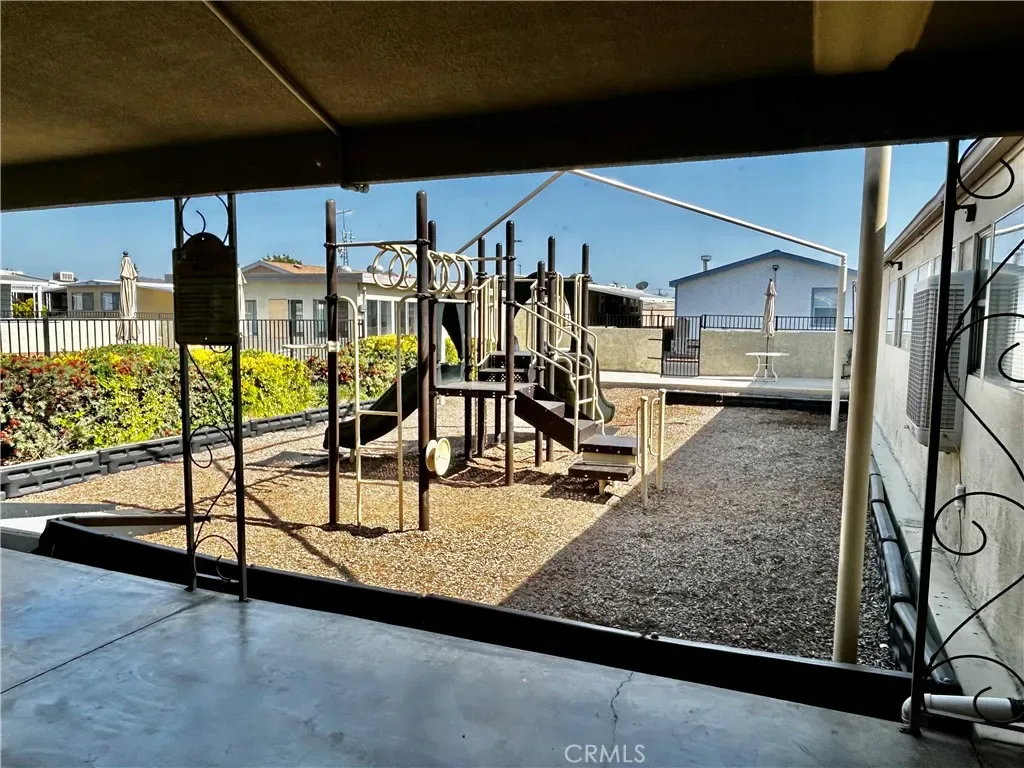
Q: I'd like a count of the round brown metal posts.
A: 10